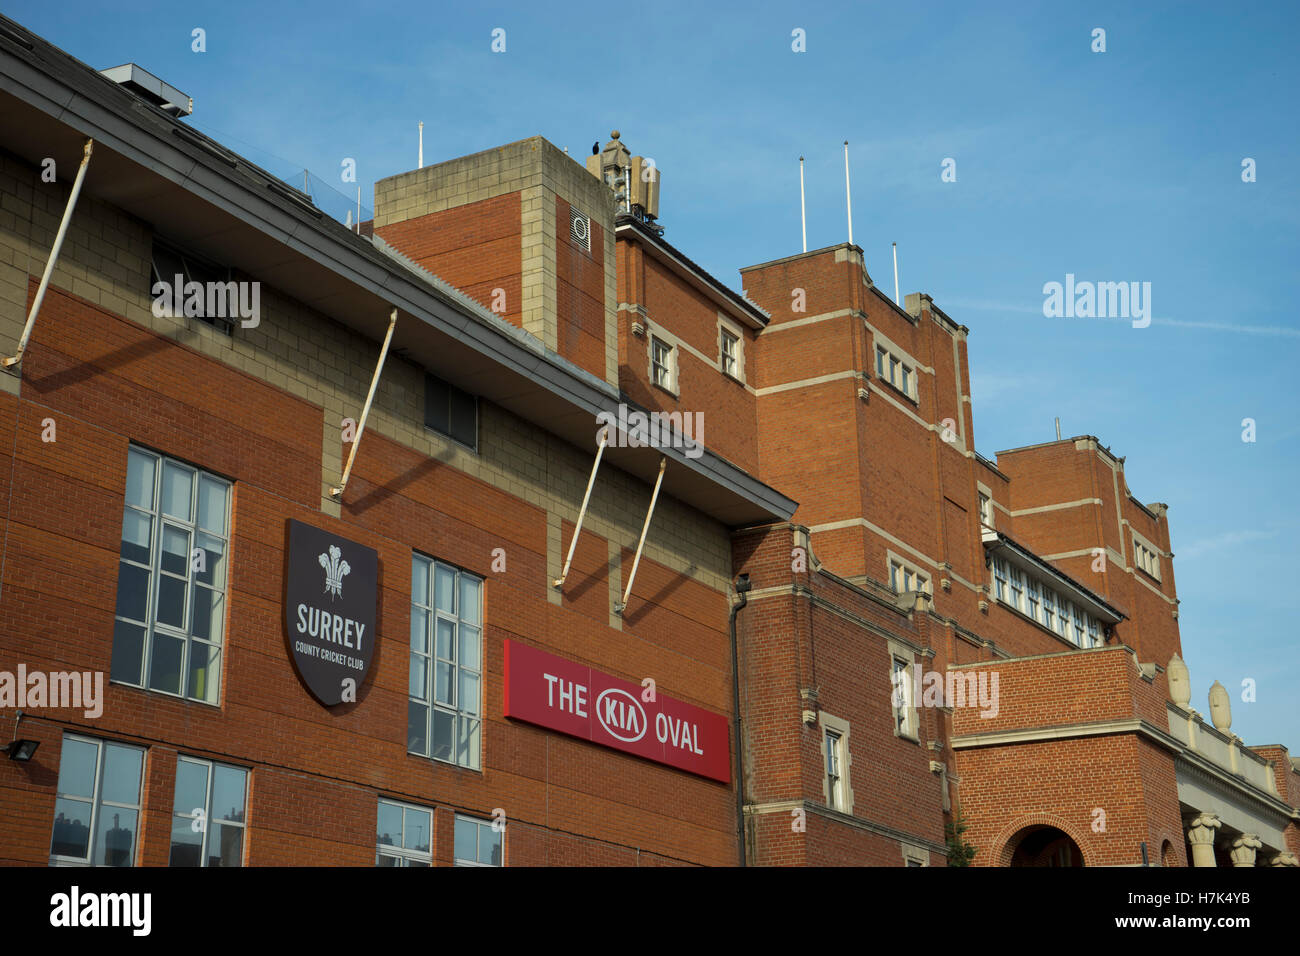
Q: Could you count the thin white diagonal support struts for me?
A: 4